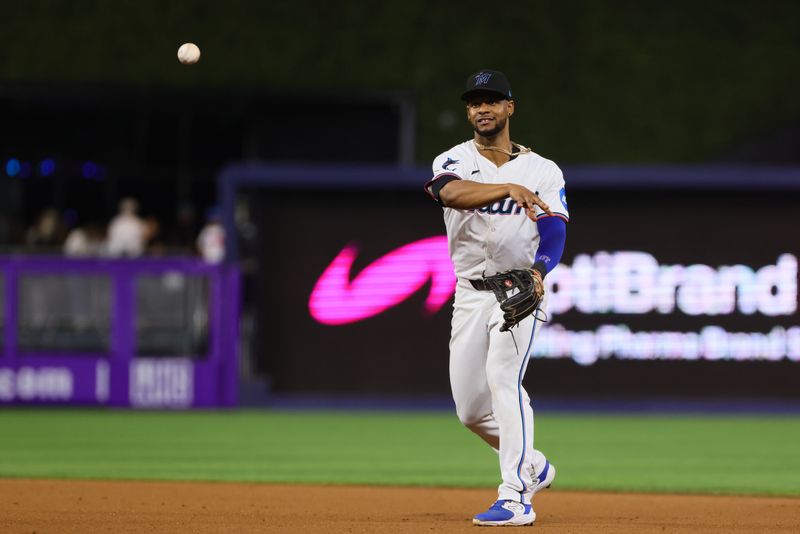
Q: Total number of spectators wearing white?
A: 3